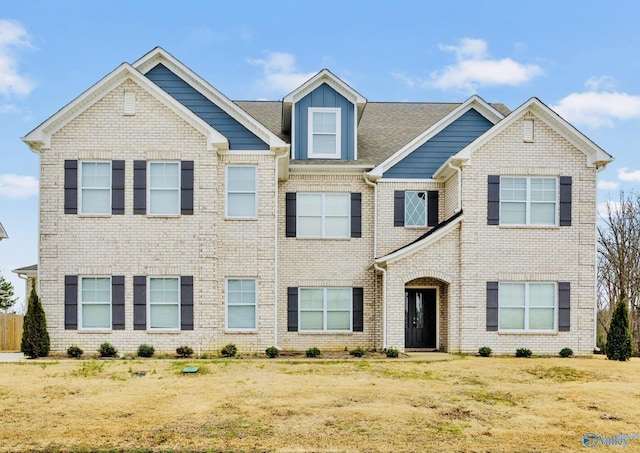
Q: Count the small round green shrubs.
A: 12